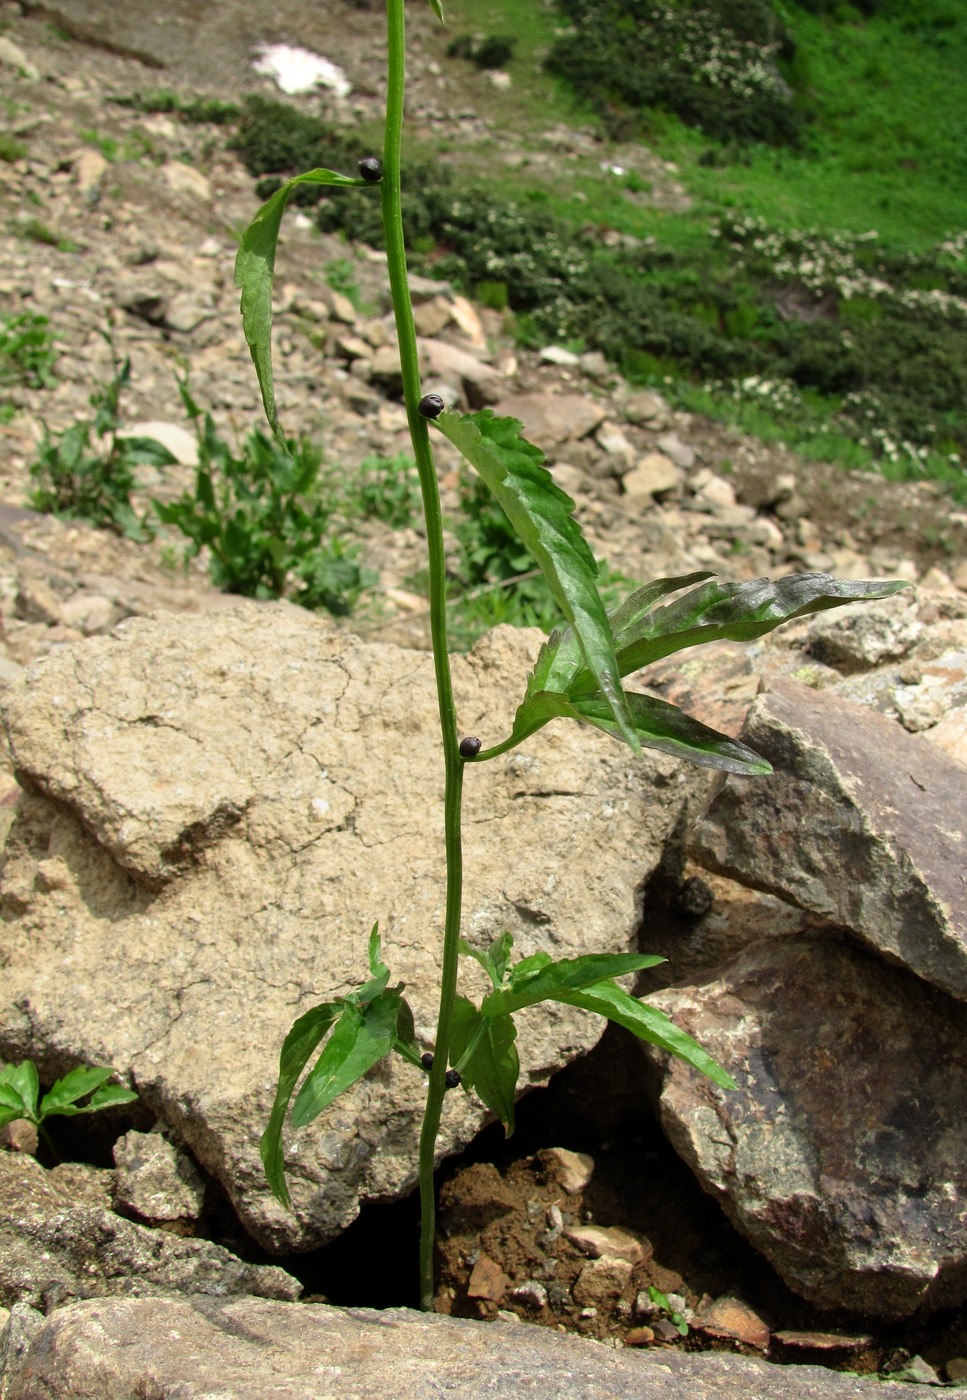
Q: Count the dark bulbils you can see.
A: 5